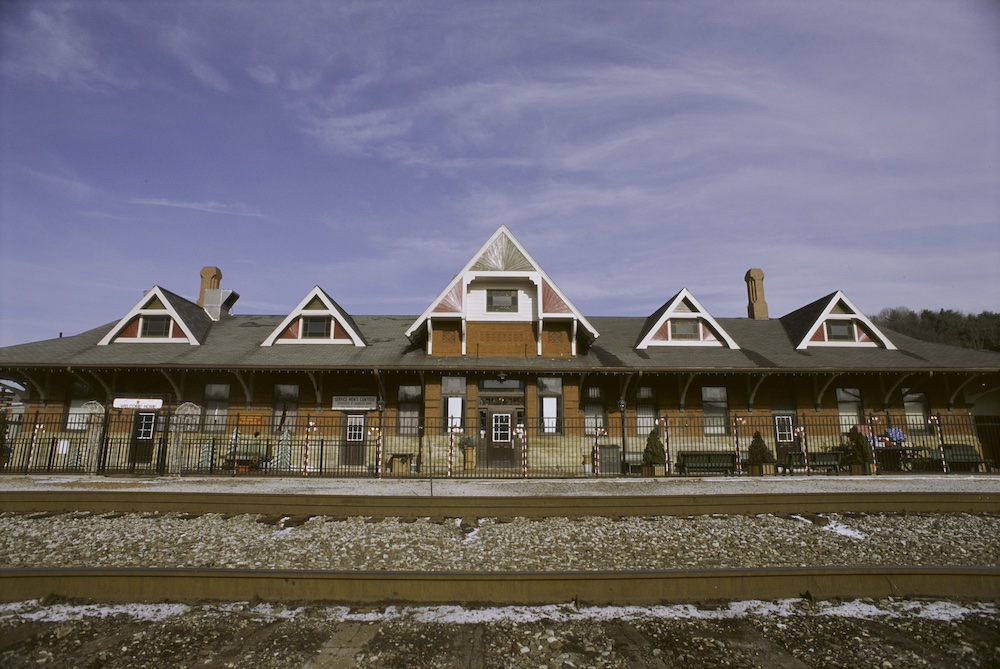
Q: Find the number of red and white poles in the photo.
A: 11